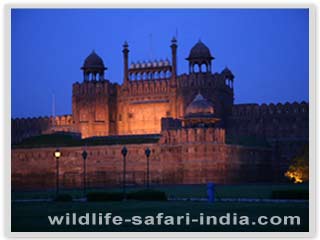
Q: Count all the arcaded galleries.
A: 1